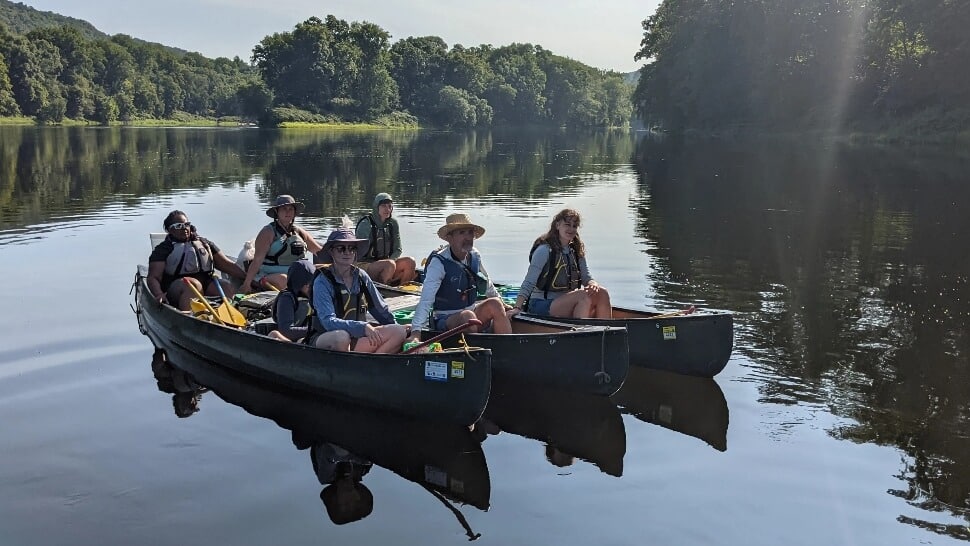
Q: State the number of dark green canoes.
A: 3